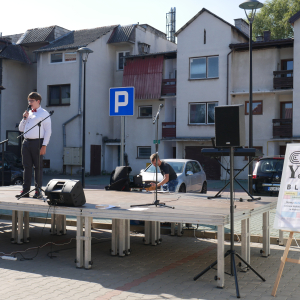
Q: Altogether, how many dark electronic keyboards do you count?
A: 1